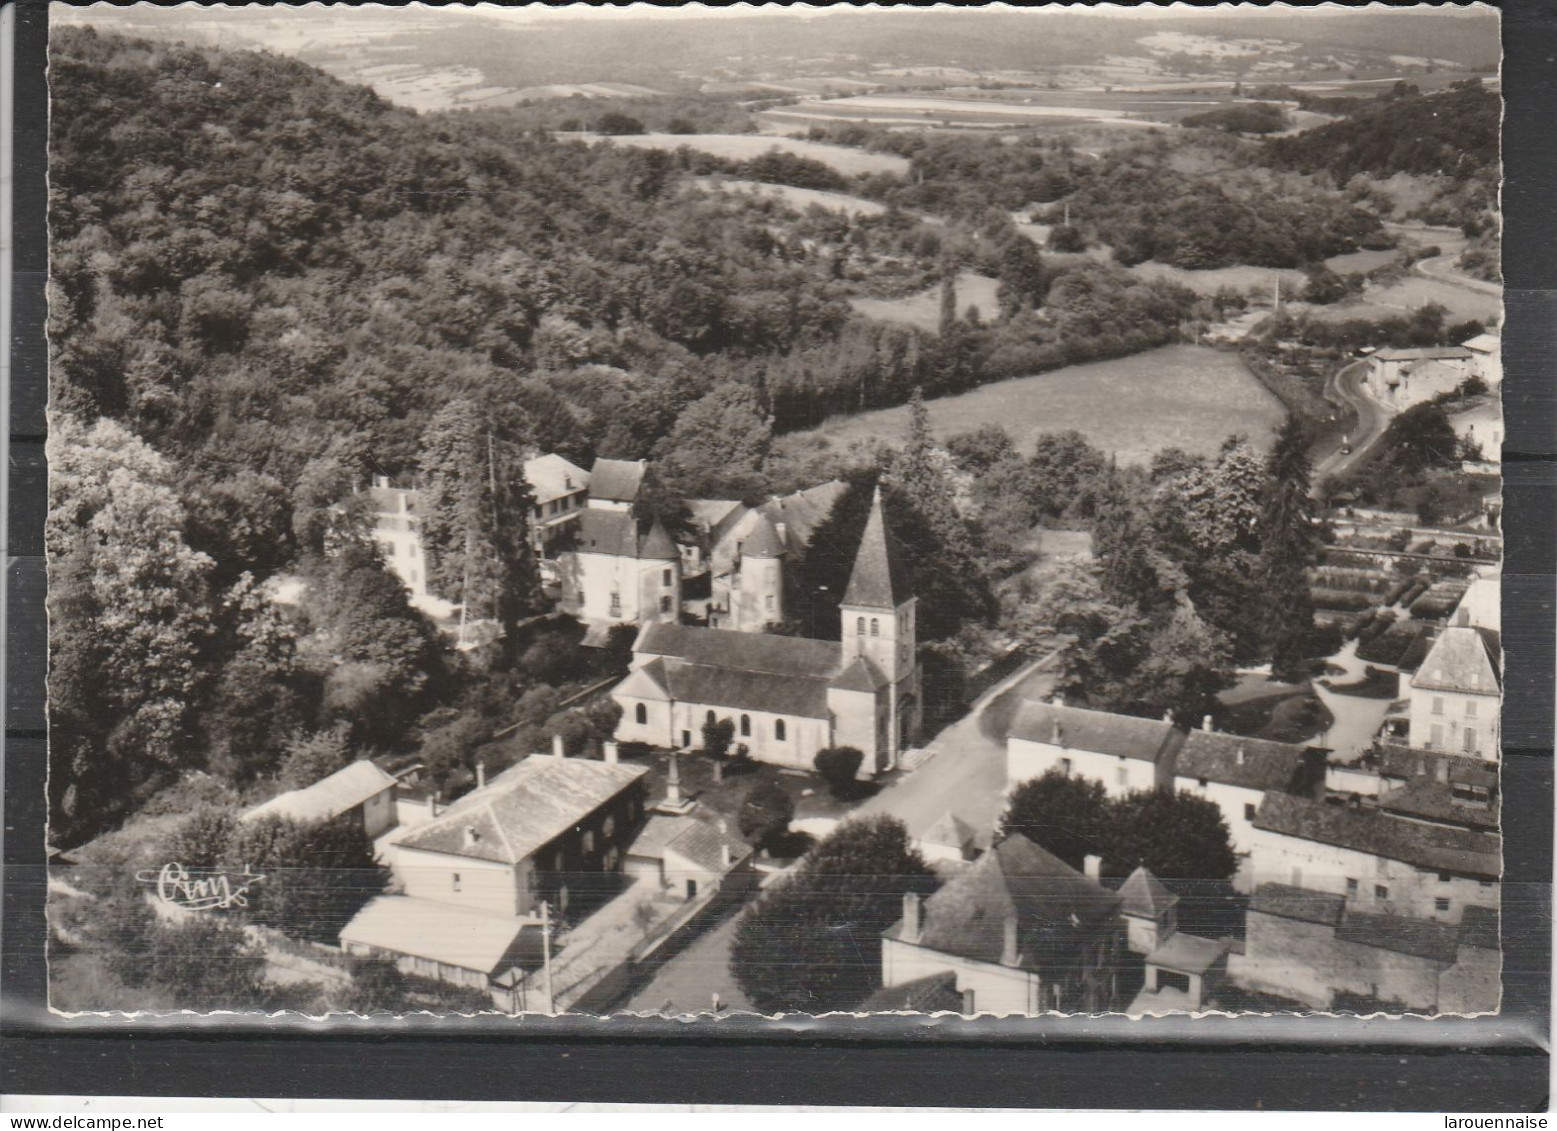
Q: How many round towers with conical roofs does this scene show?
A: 2